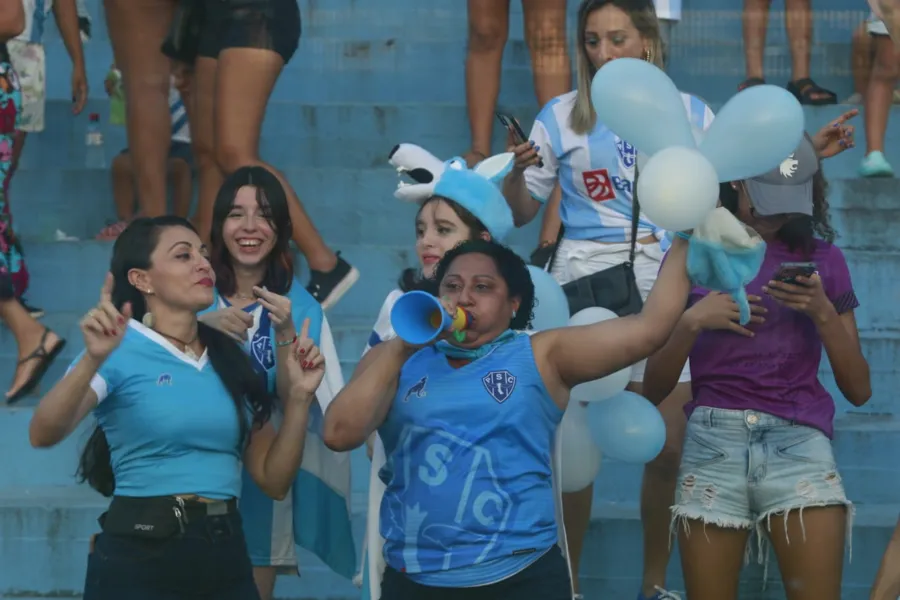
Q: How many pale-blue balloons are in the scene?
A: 4